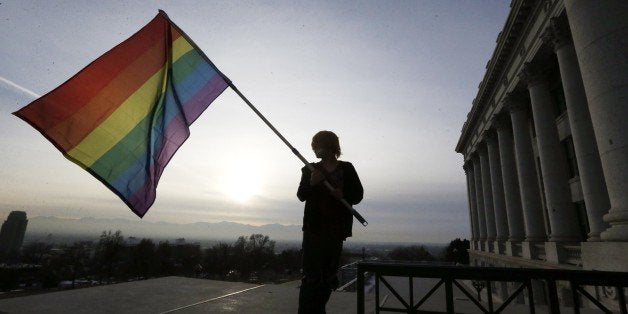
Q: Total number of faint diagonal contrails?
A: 1